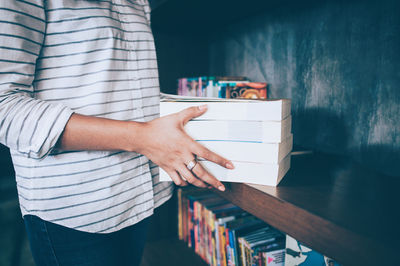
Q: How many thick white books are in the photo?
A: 4